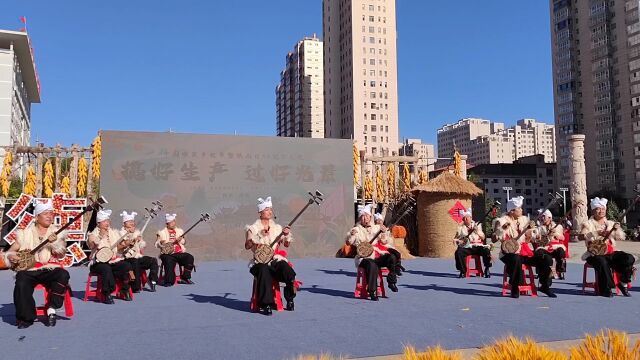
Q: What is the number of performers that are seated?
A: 11